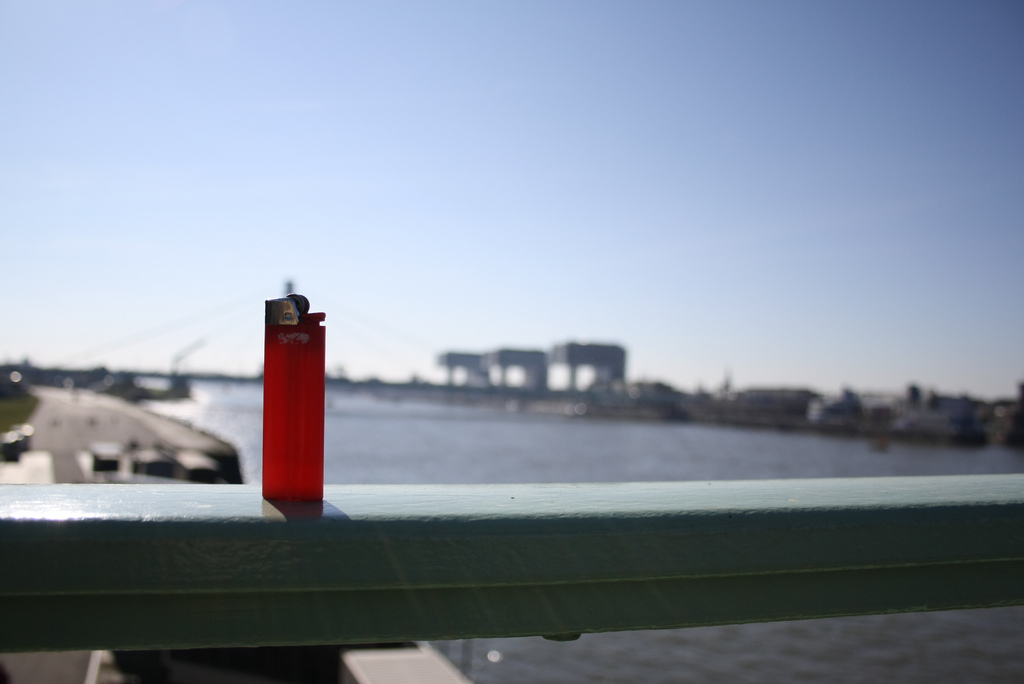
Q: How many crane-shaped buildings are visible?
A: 3